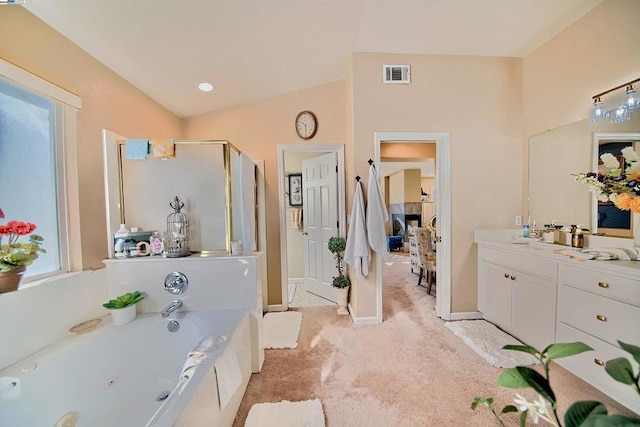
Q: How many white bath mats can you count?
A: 3